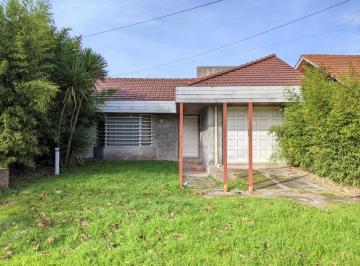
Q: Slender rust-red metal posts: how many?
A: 3